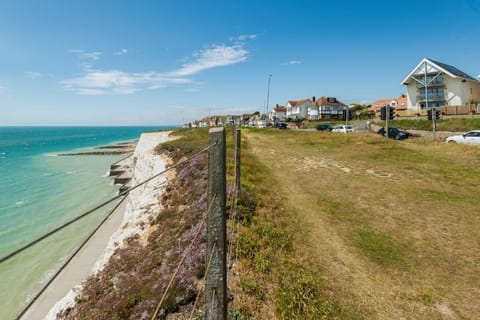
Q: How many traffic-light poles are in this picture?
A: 3